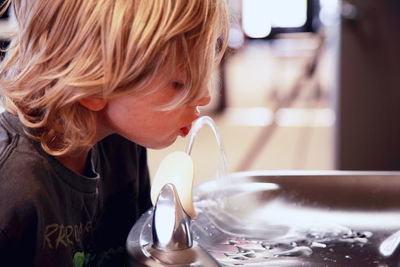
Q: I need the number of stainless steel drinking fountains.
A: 1